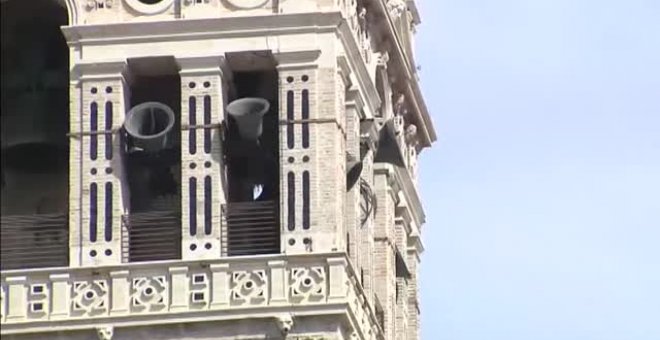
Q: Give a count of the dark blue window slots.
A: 12